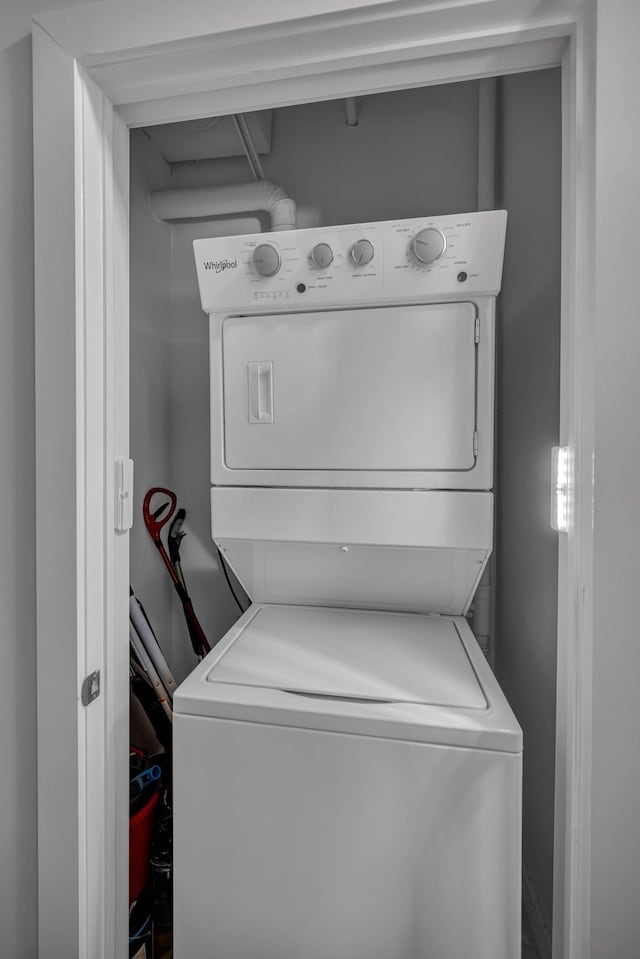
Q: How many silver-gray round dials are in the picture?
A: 4